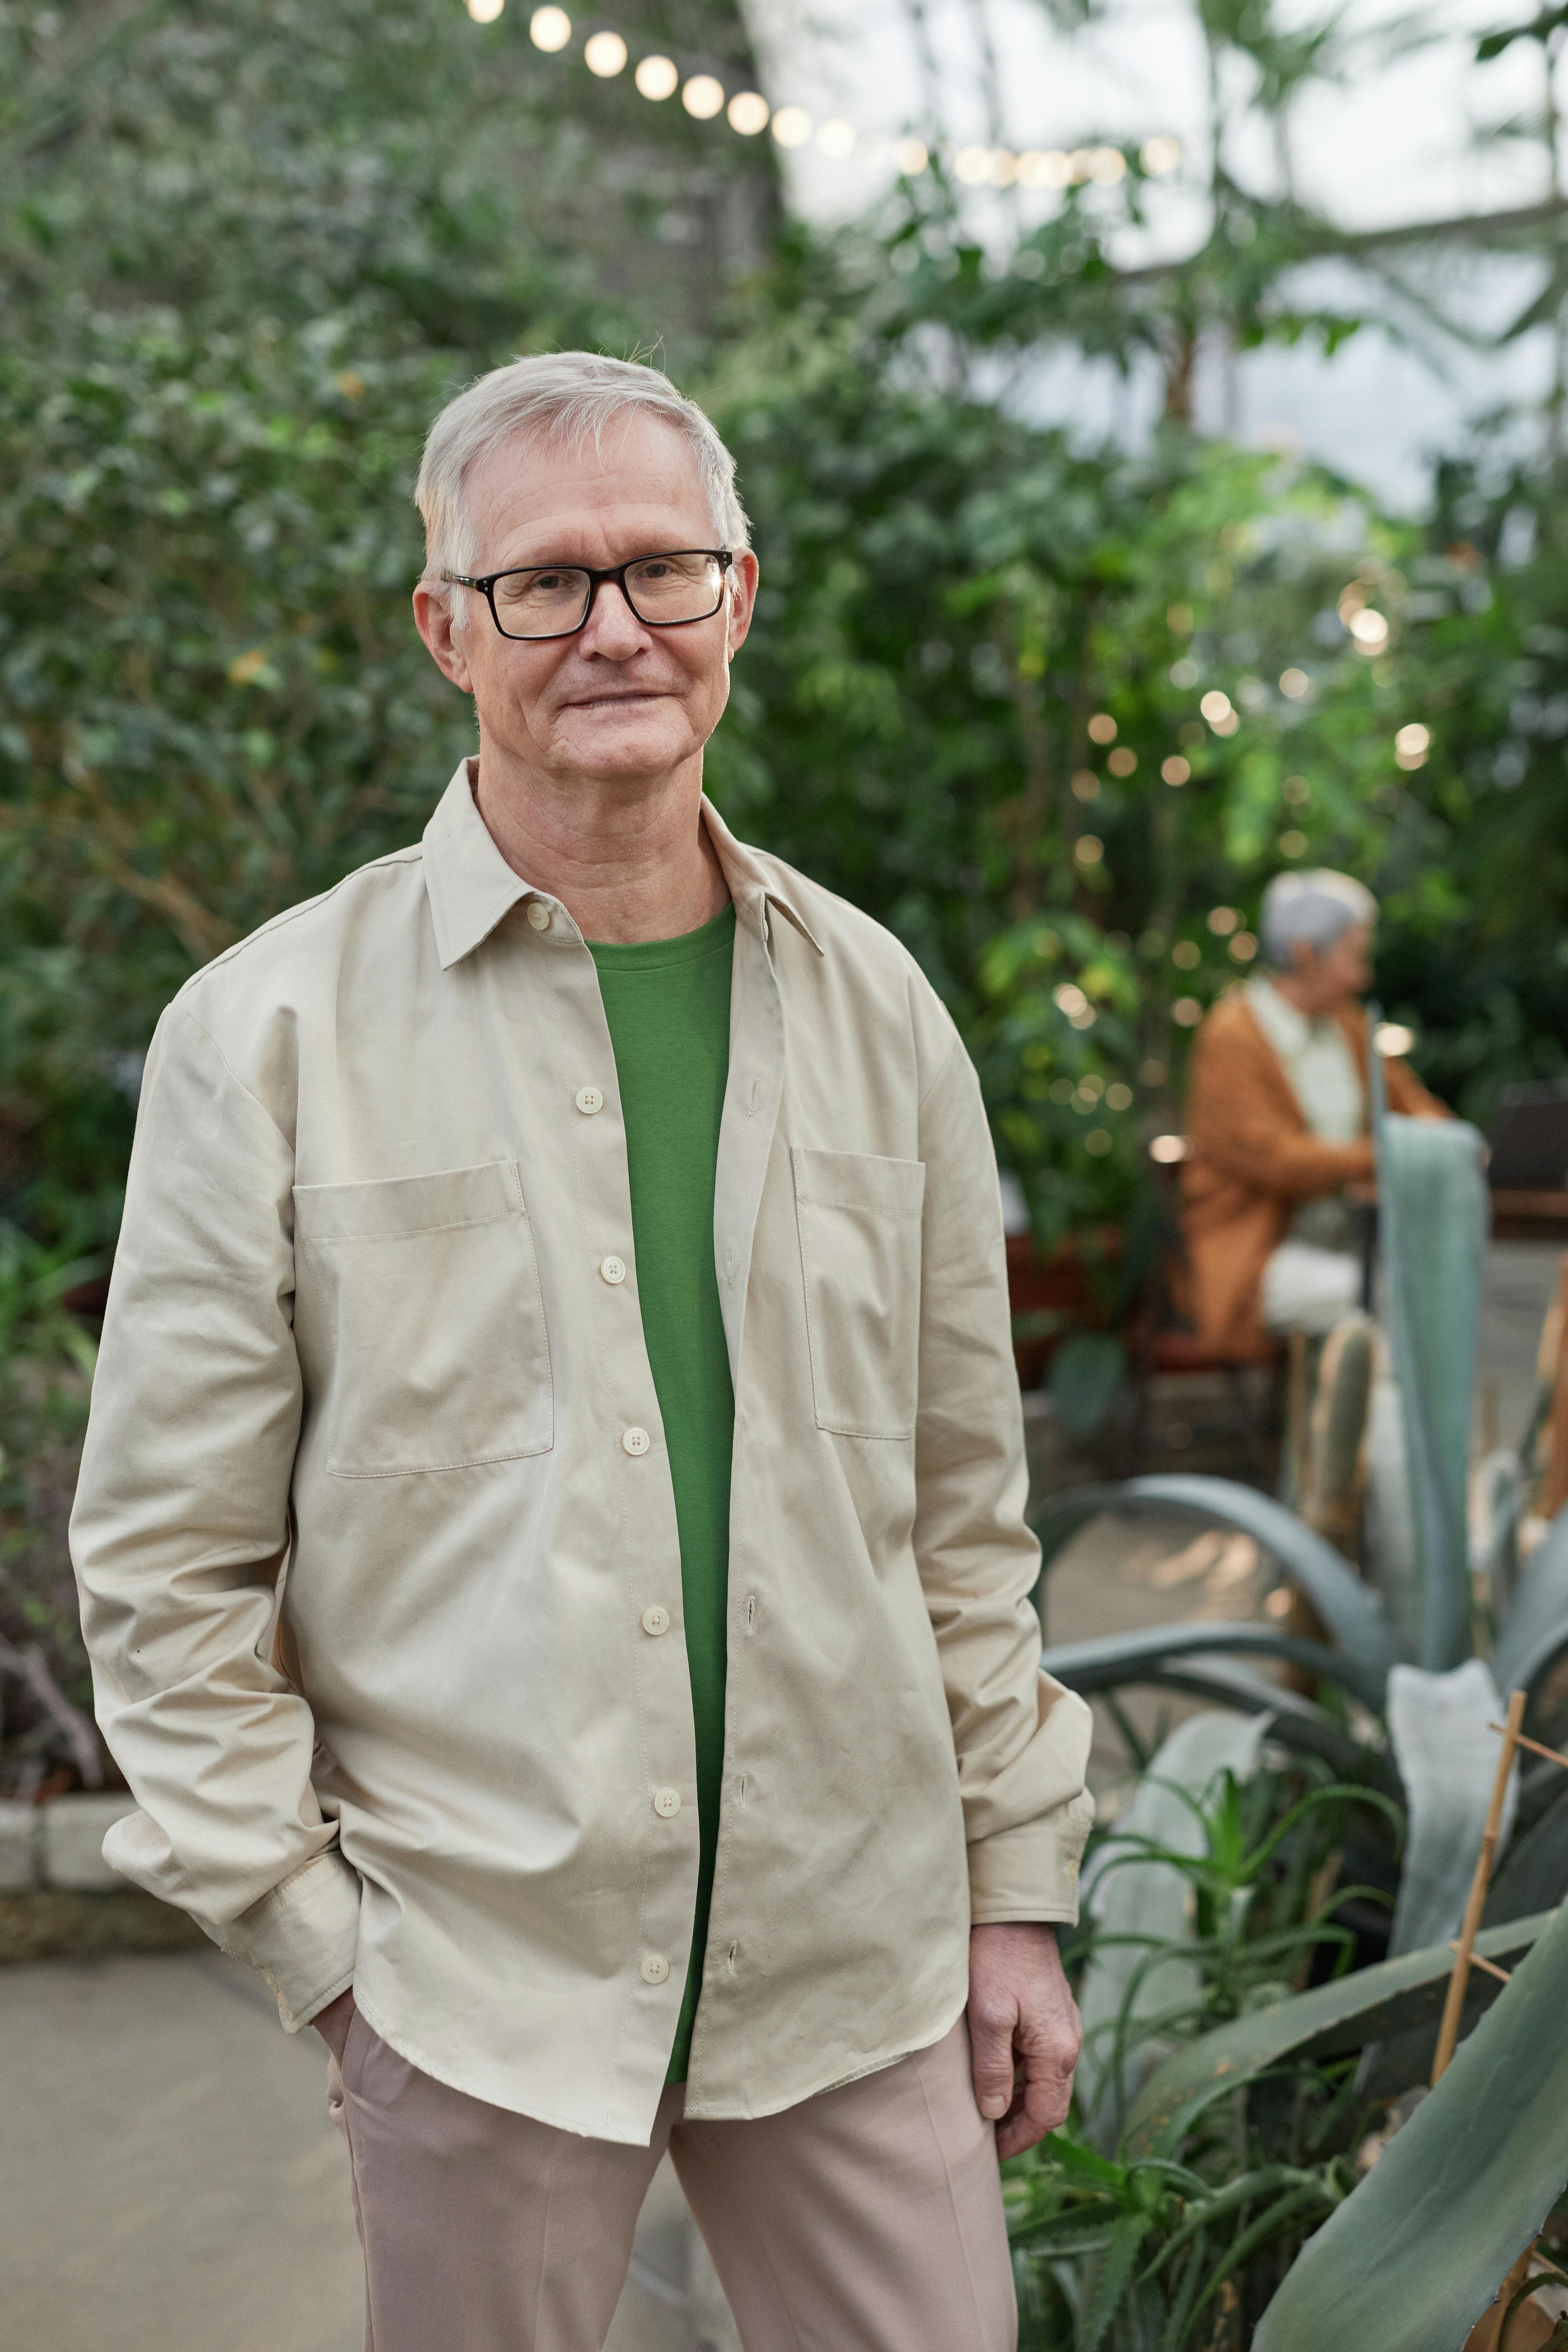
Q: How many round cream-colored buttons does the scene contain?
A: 7